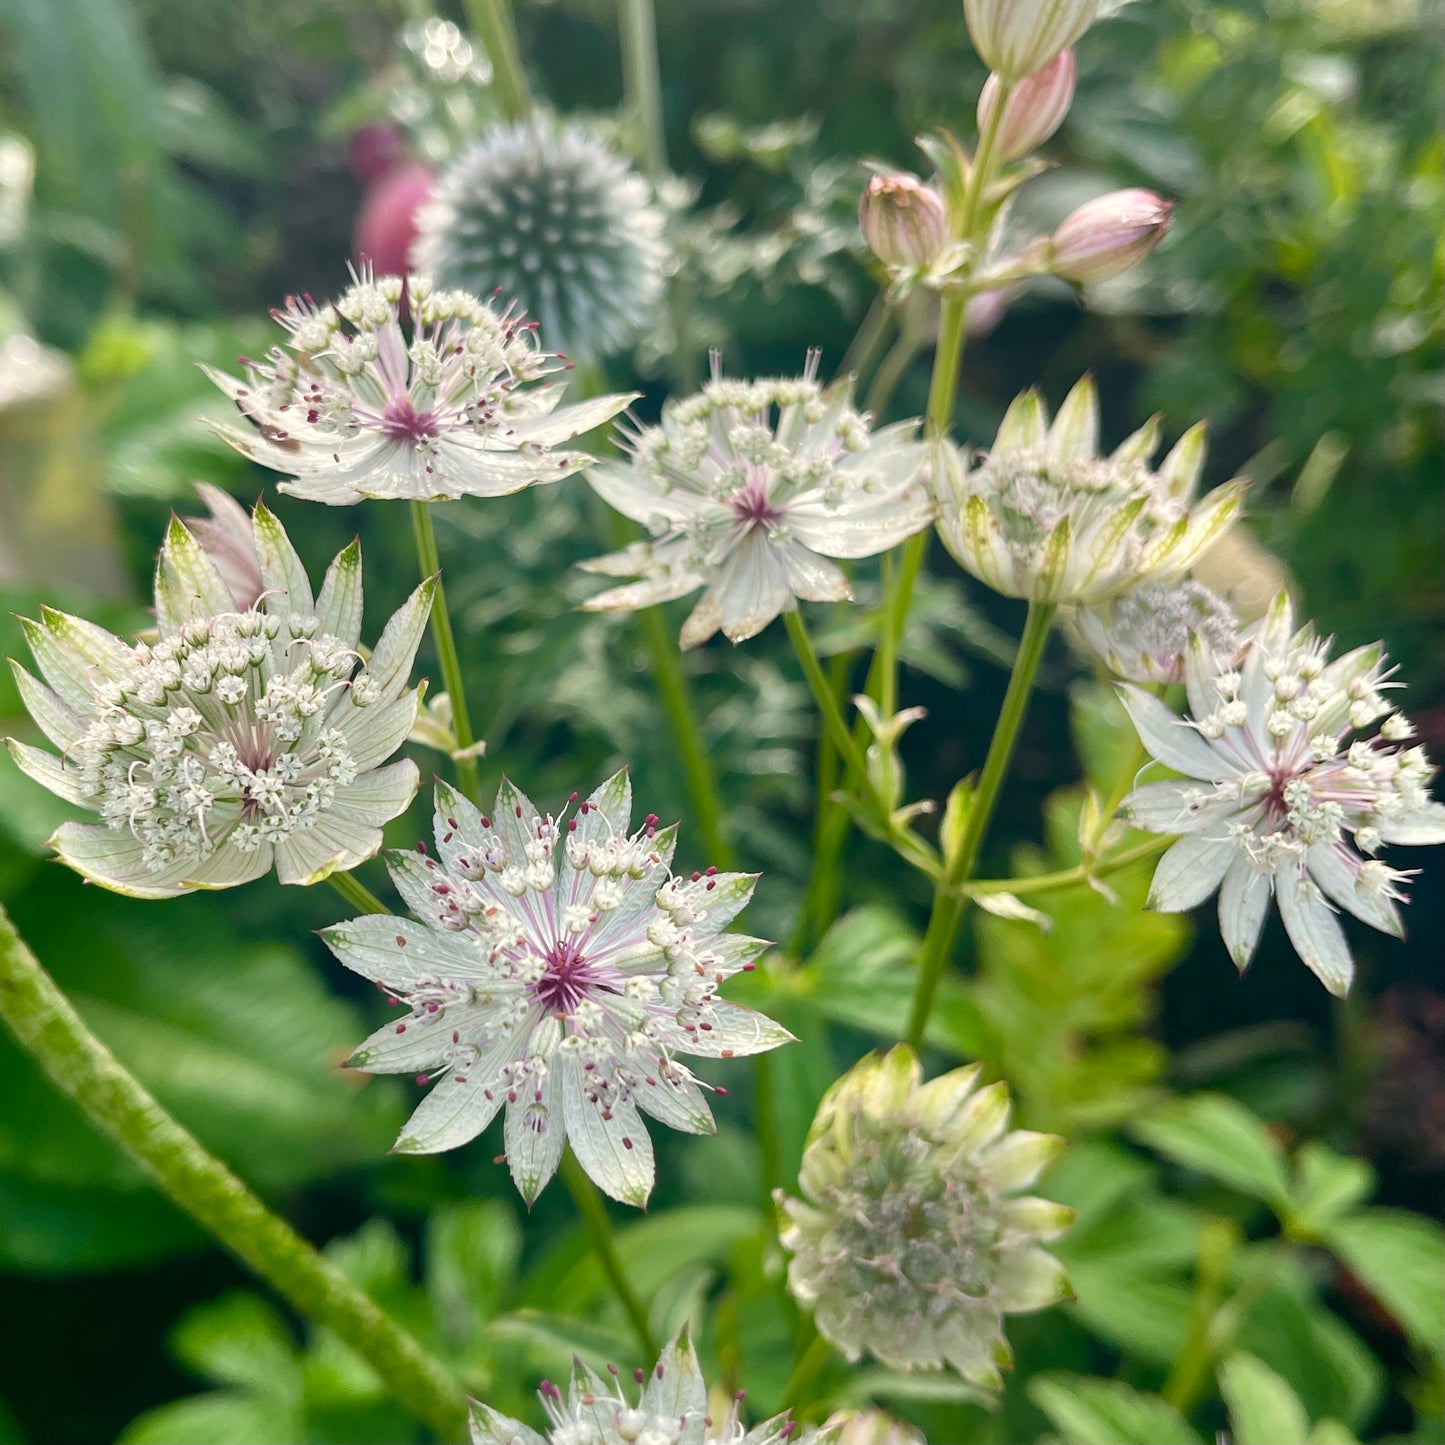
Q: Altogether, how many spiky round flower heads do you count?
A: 1